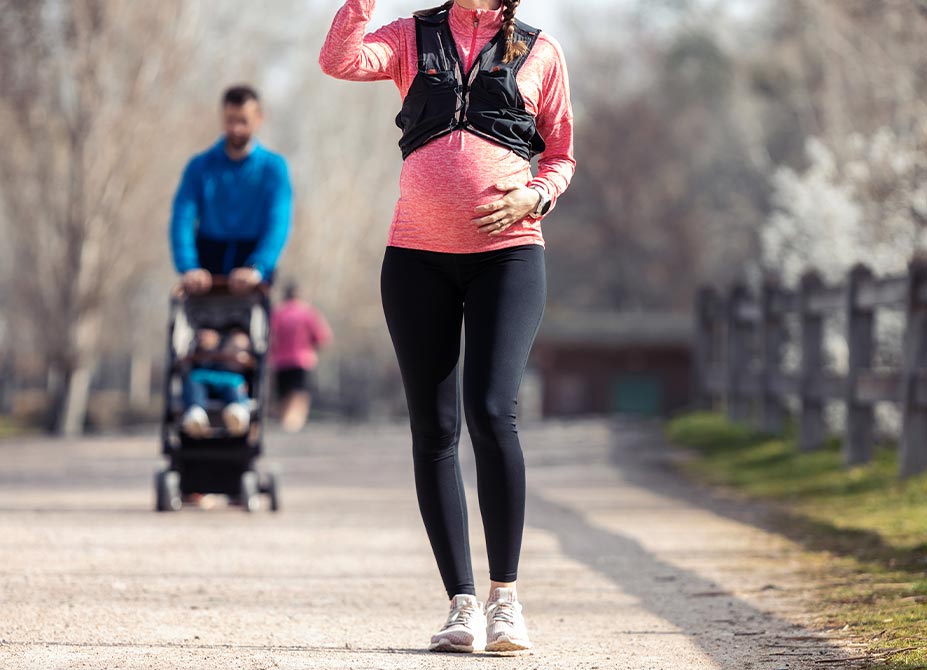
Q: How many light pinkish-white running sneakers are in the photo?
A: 2